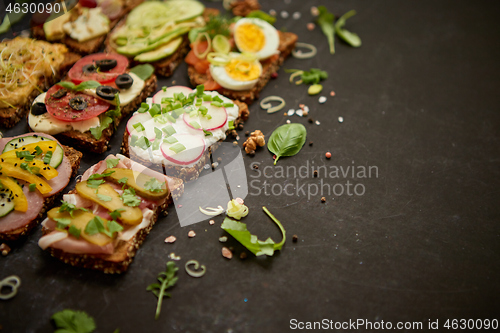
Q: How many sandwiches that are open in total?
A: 8